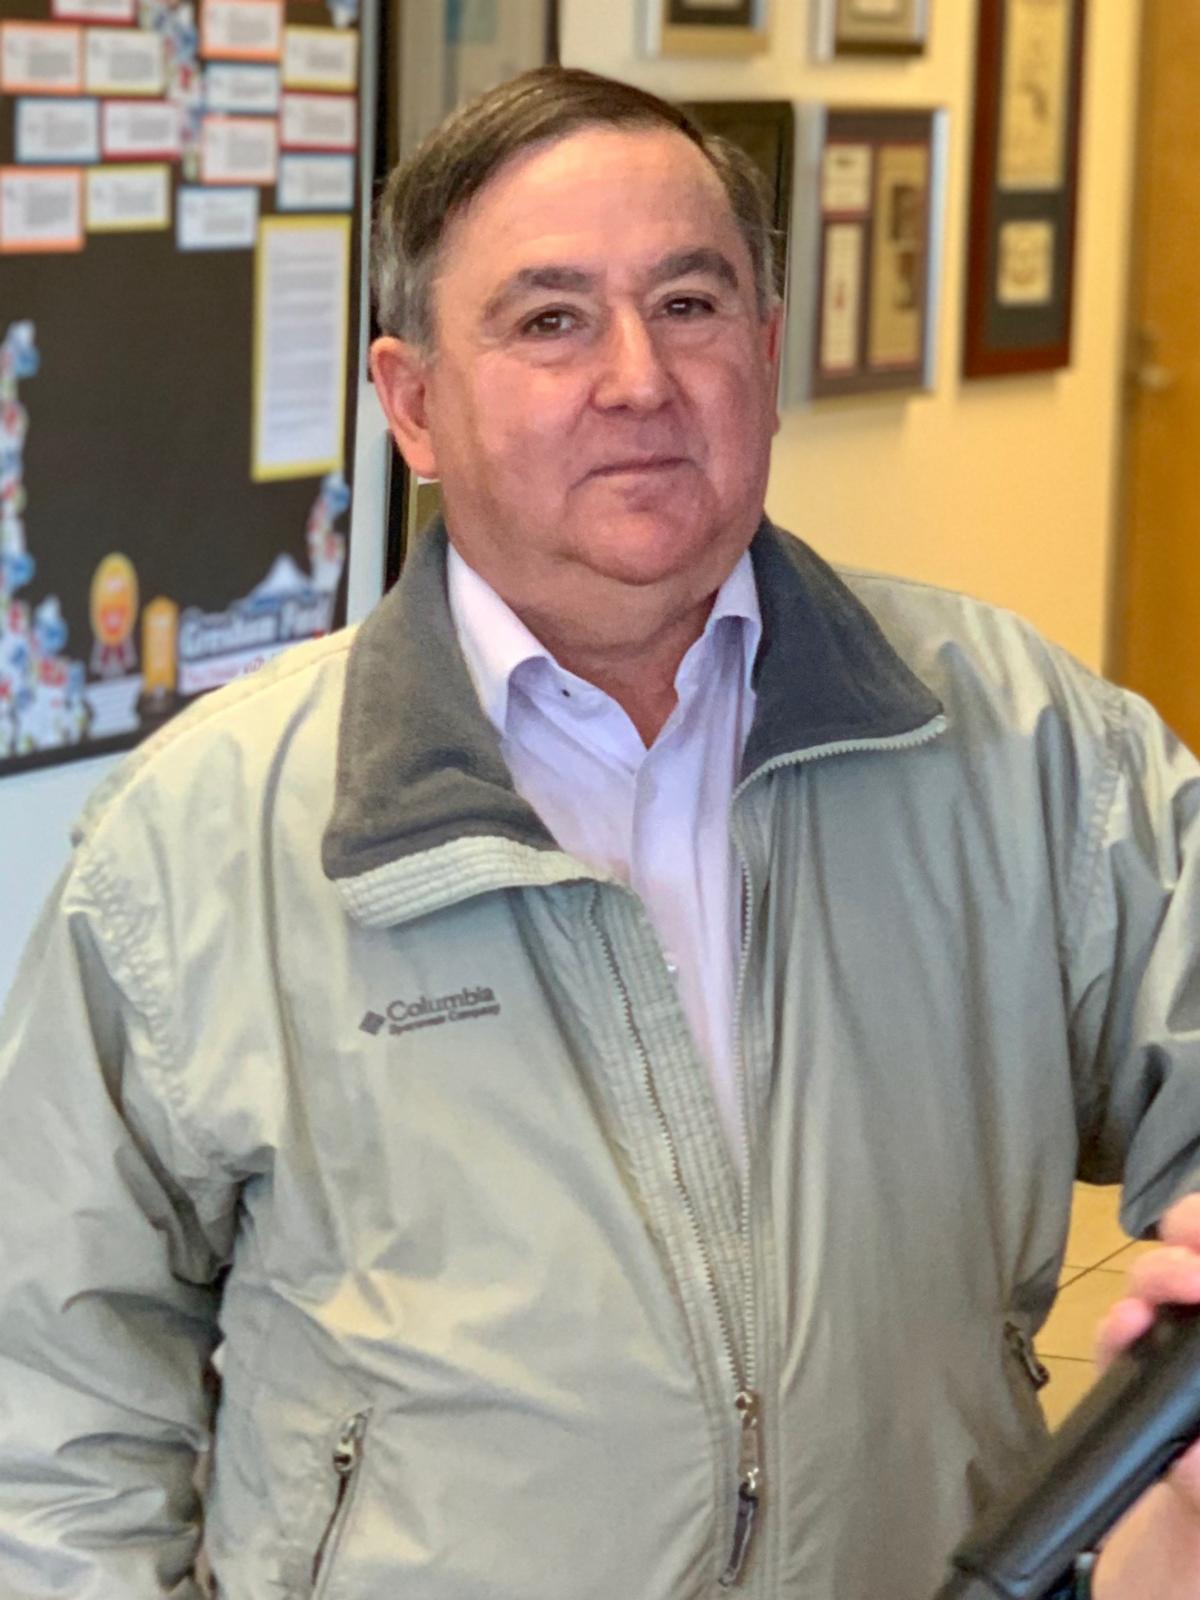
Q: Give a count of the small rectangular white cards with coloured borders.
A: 14